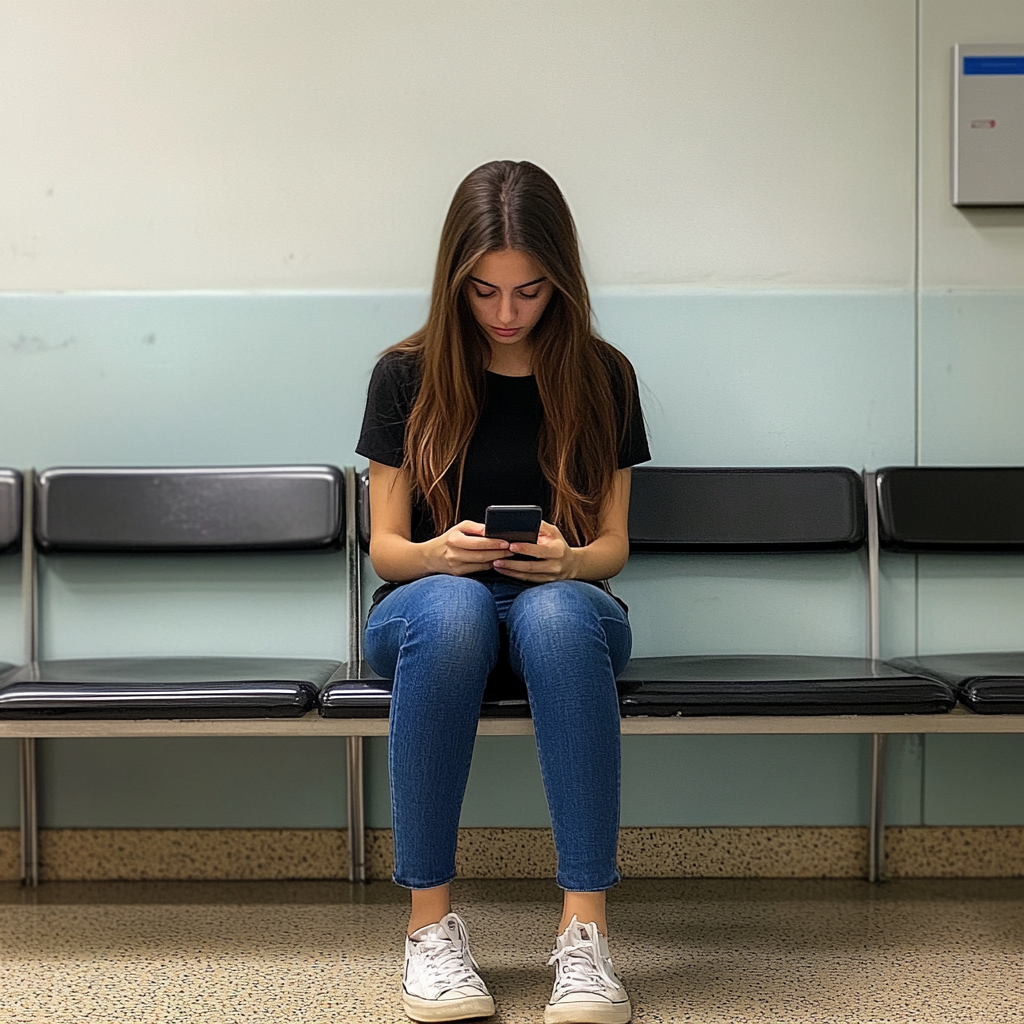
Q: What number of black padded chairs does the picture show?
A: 5